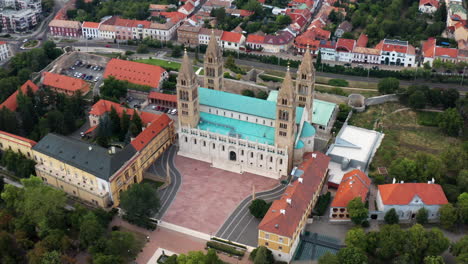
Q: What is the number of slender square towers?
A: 4